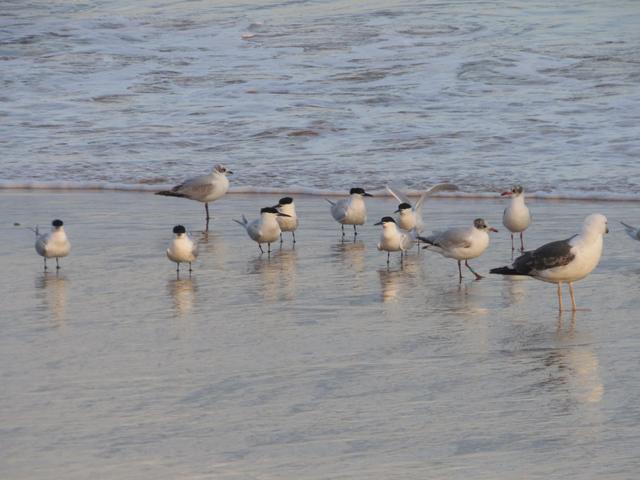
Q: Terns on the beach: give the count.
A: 7